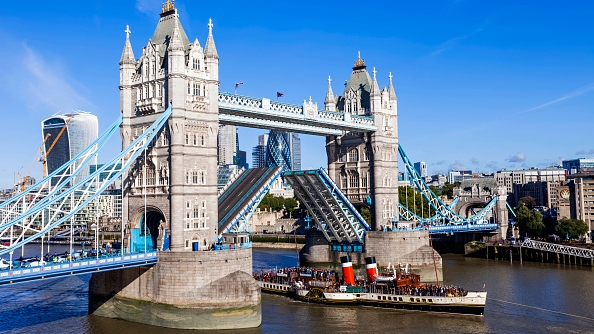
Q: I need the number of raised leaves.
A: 2